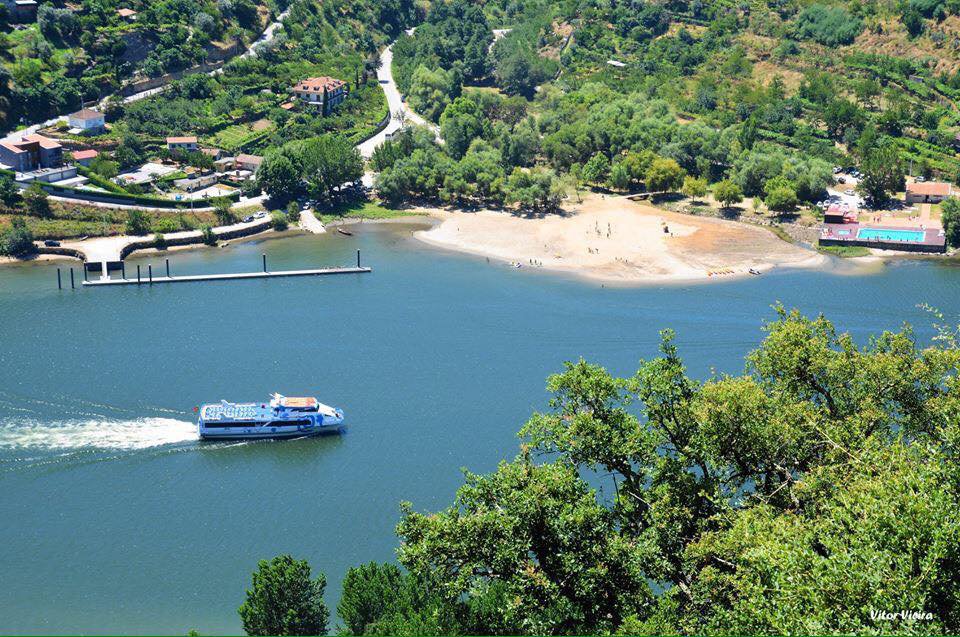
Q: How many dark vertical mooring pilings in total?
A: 9